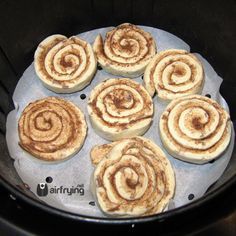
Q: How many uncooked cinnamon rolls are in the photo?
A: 7